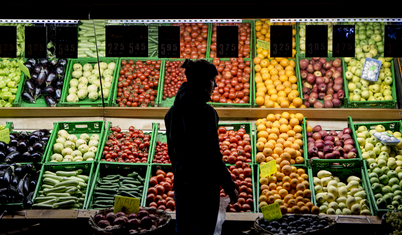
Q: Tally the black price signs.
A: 11